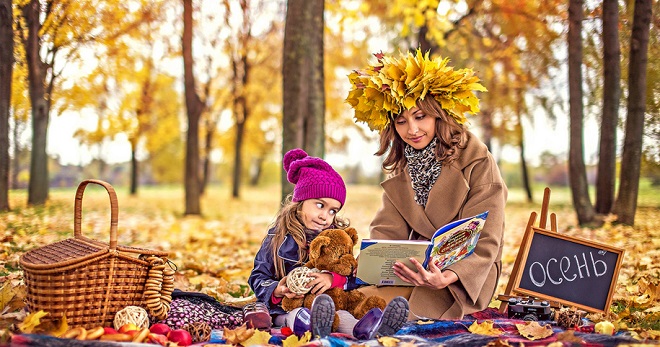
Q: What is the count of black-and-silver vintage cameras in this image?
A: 1